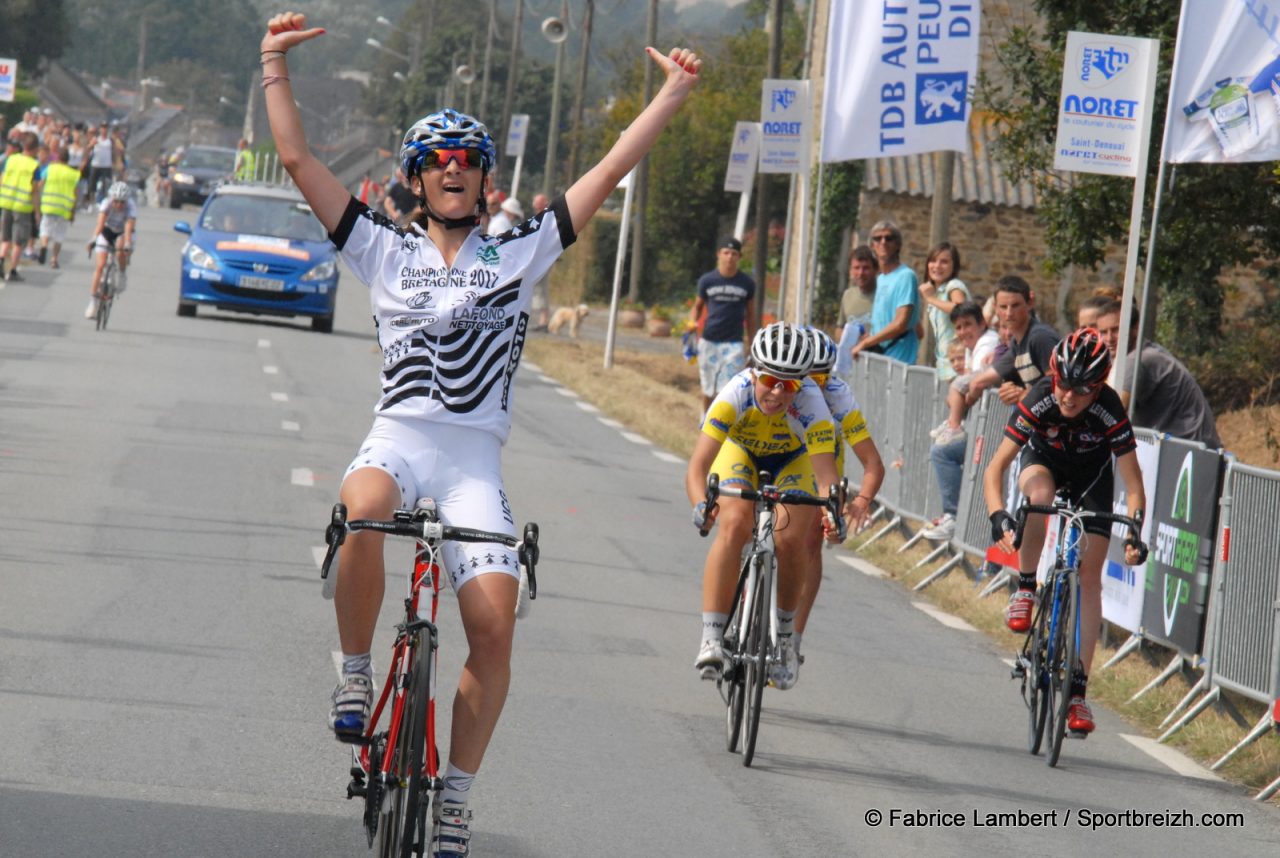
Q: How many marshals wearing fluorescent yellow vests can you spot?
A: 3